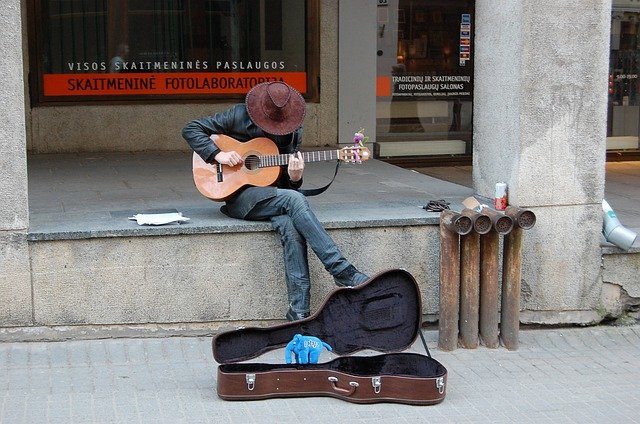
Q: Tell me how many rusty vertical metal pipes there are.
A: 4